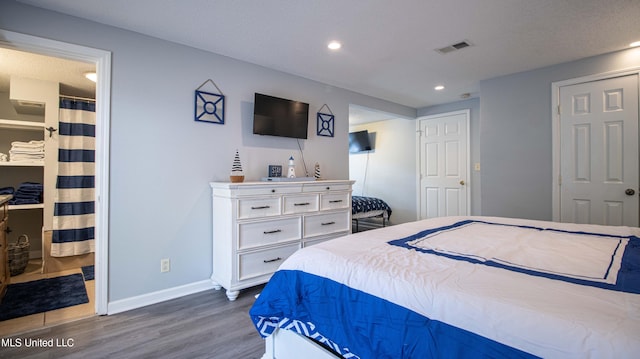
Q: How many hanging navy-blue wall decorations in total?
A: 2